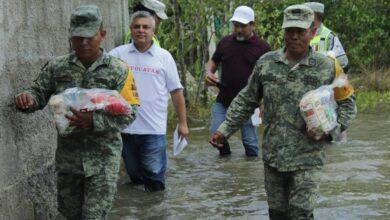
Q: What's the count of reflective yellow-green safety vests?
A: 2